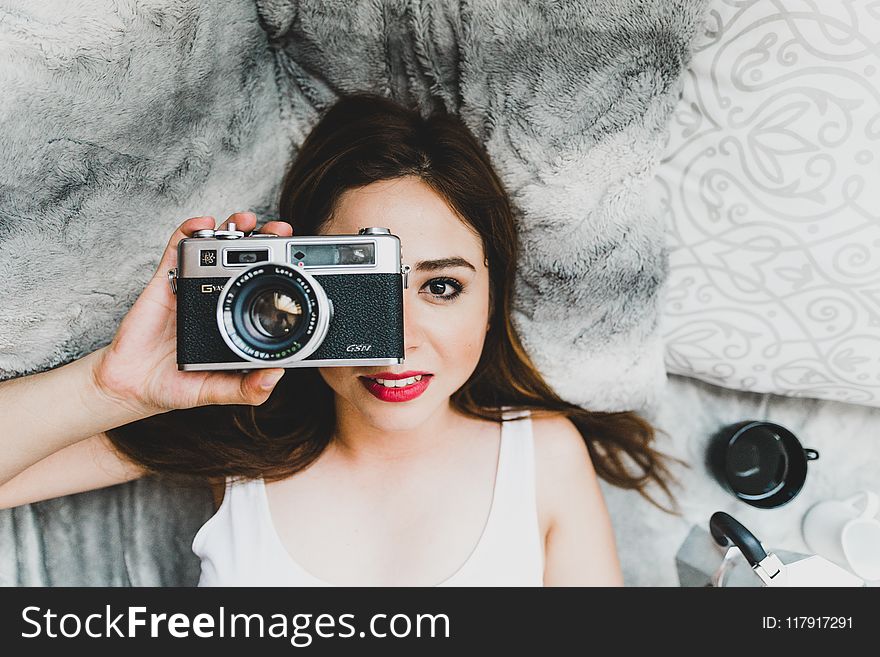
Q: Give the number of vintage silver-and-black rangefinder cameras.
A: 1